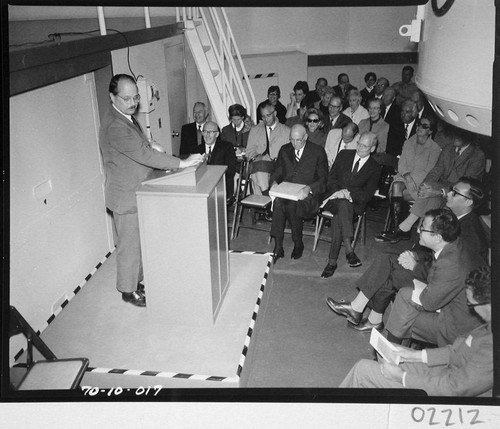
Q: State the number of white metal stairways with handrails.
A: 1